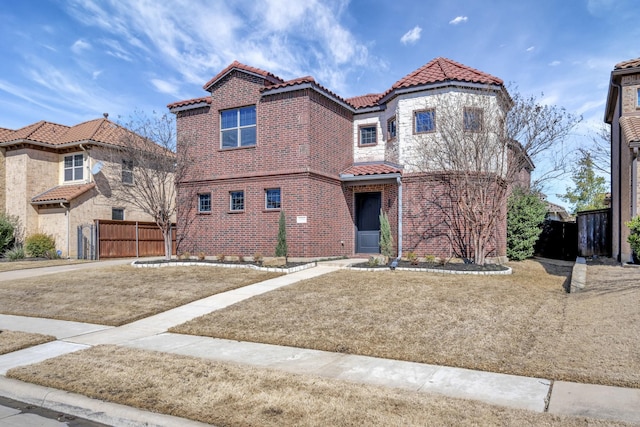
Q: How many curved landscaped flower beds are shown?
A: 2